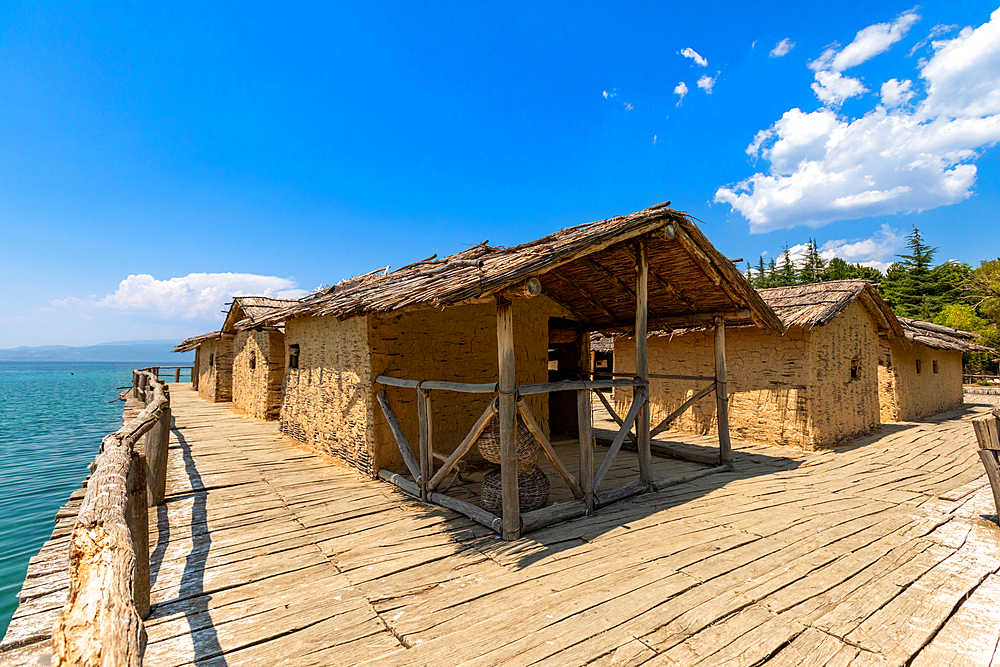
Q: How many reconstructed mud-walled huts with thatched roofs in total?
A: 5